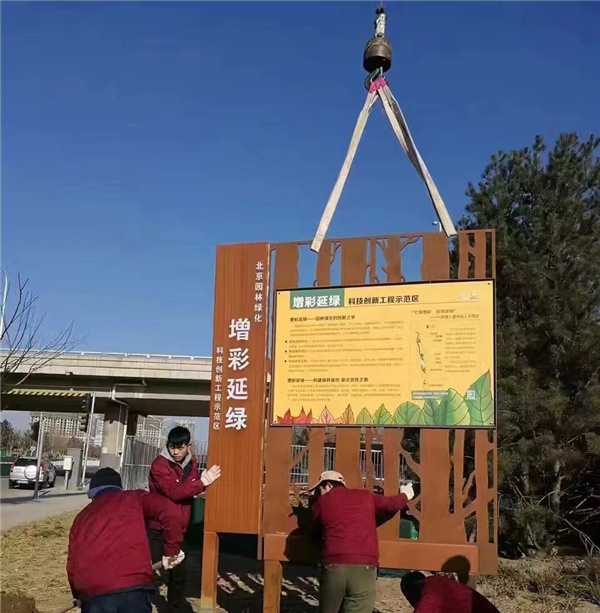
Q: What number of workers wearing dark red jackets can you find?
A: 4